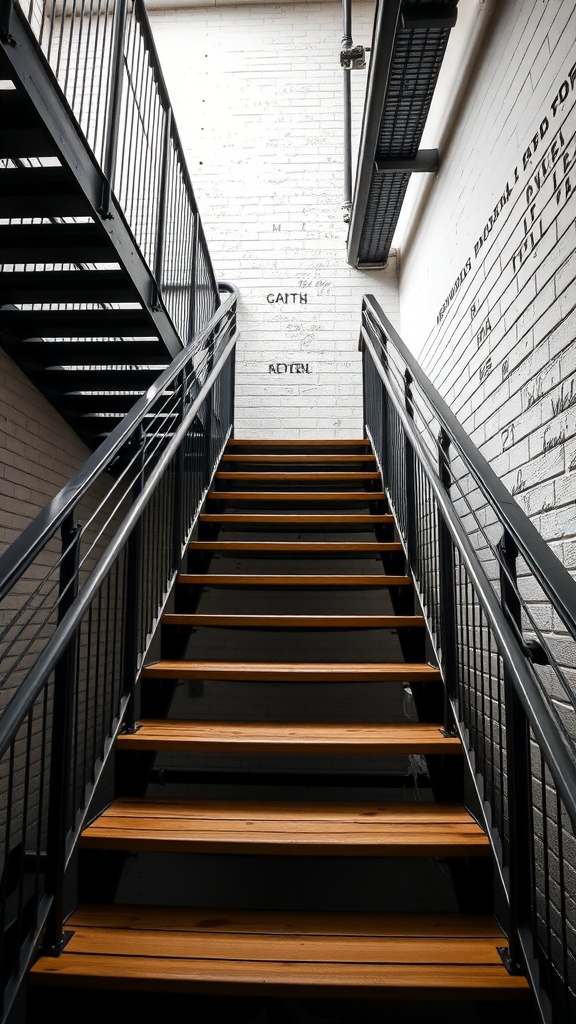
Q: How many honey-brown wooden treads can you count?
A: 12